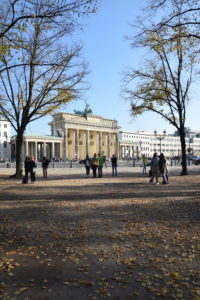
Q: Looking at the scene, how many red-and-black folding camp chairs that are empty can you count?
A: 0